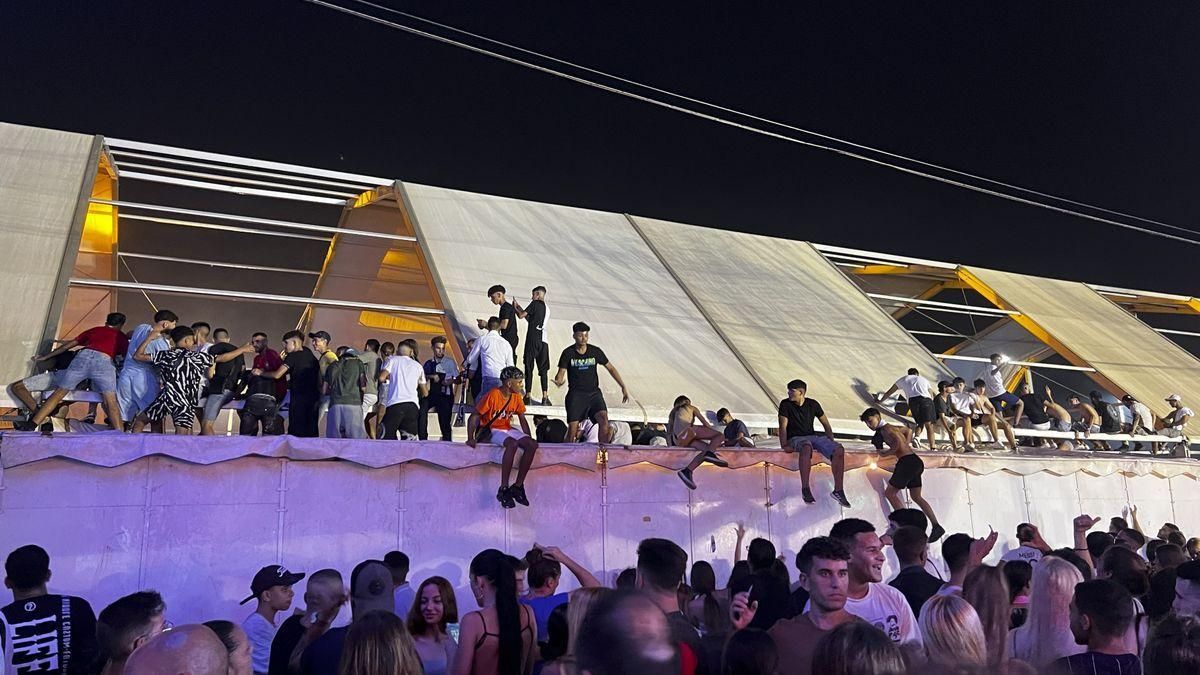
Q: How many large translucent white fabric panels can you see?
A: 4